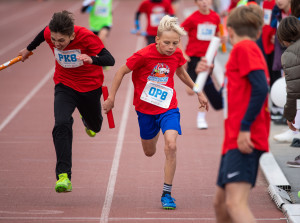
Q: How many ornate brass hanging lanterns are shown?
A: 0